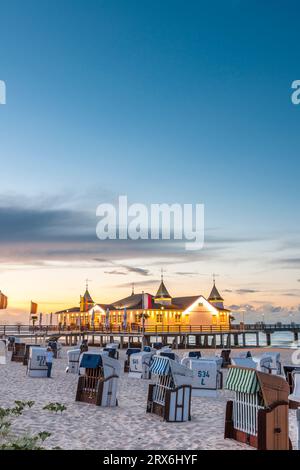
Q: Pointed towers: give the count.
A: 3